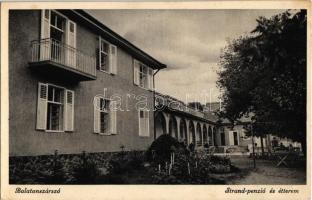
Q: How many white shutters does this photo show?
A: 11